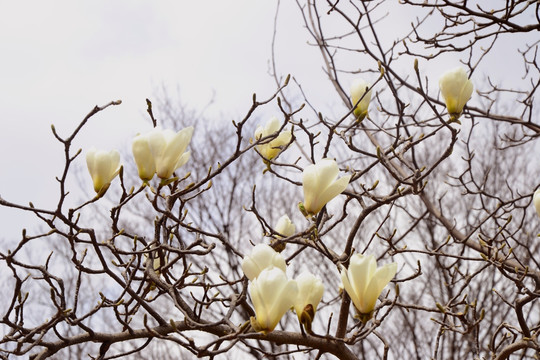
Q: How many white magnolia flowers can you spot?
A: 13